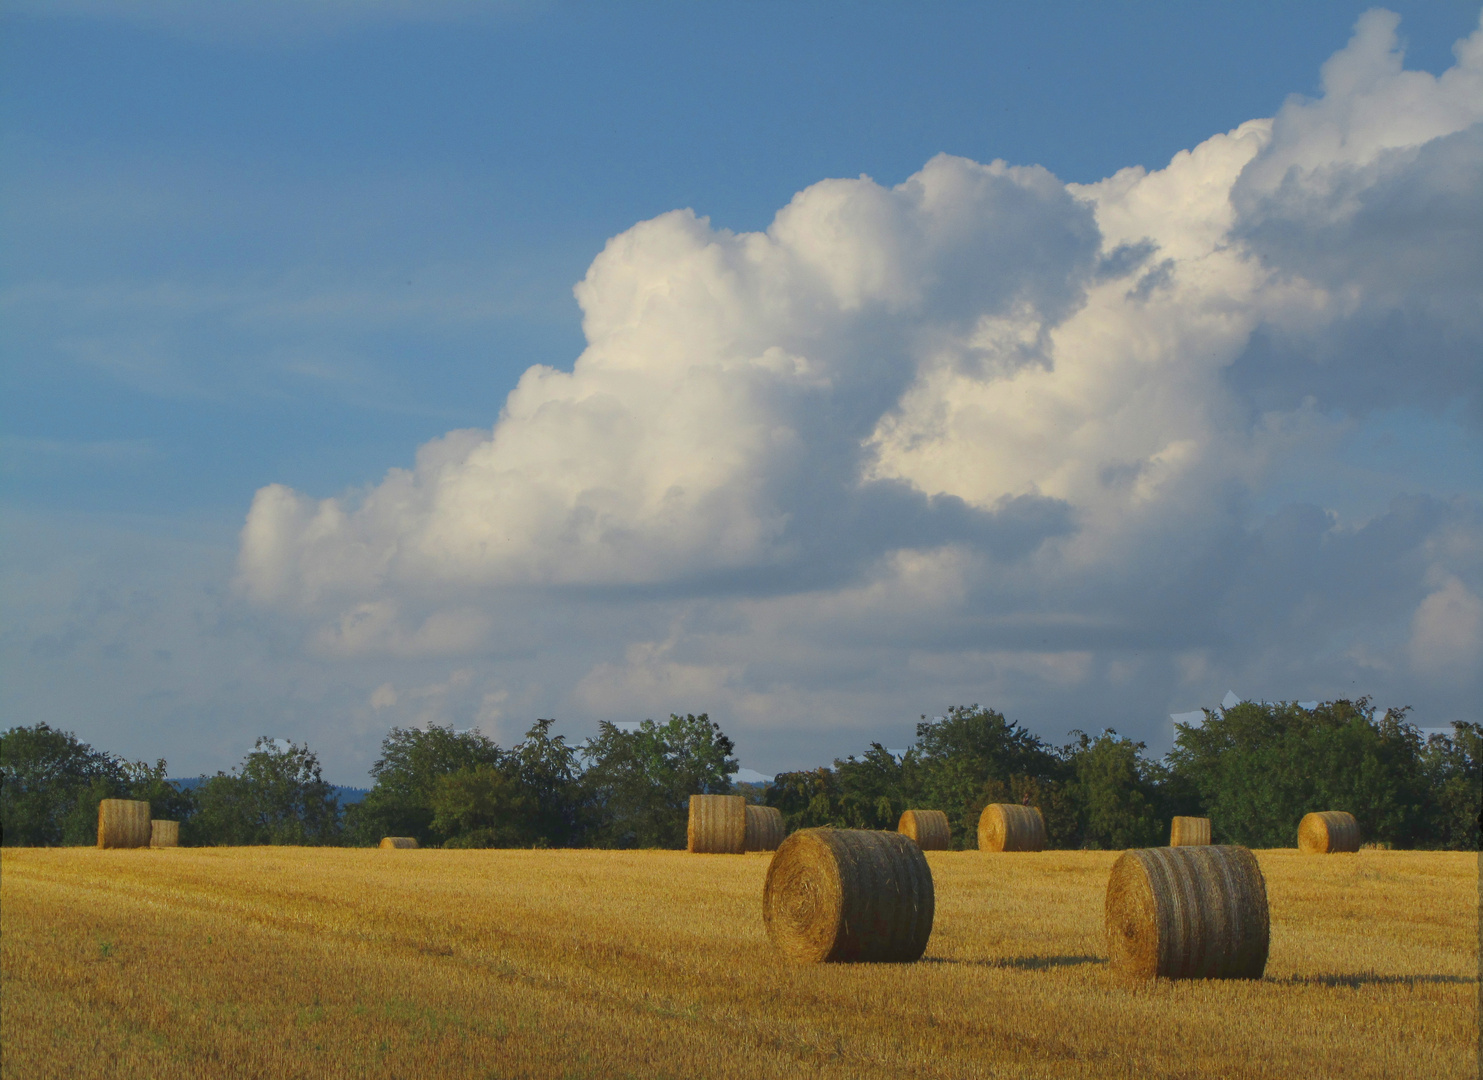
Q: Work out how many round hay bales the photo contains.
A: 11